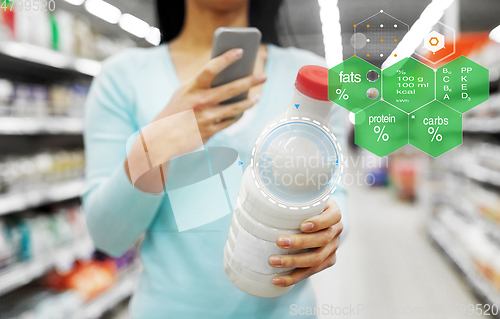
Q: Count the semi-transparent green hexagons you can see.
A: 5